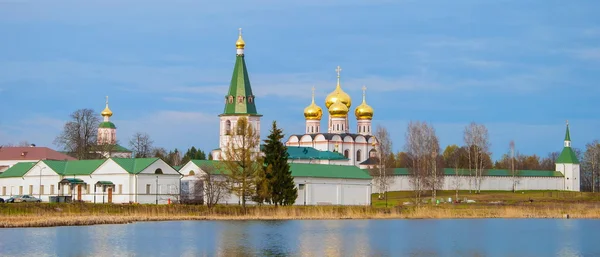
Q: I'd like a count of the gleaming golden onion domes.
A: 6